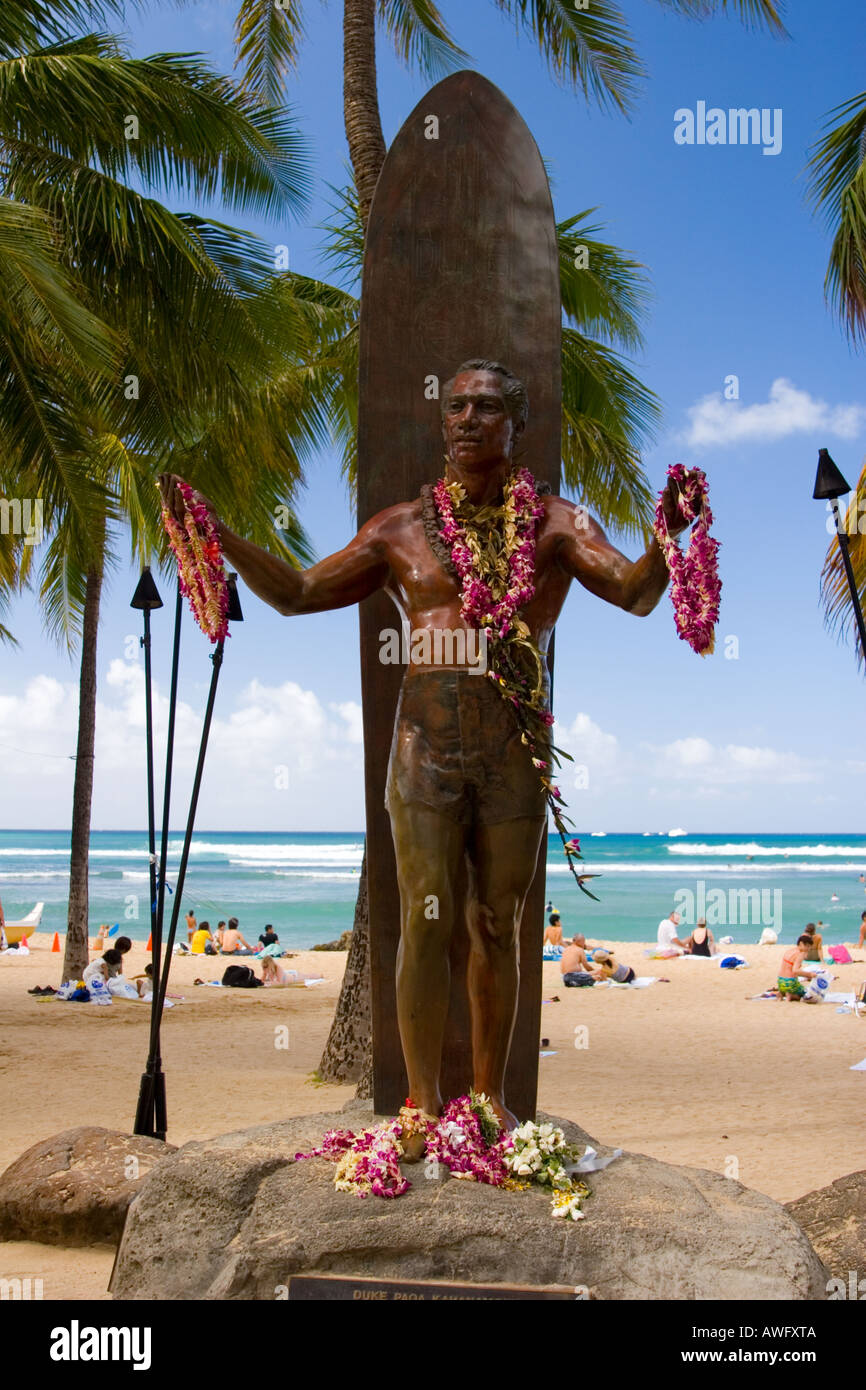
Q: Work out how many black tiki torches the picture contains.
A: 4